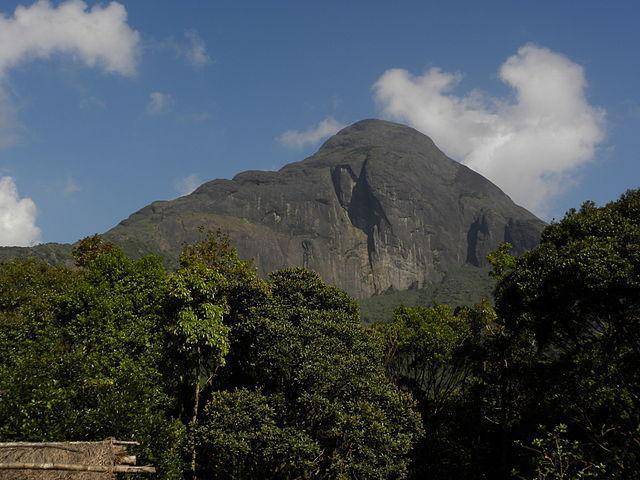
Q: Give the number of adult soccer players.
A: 0